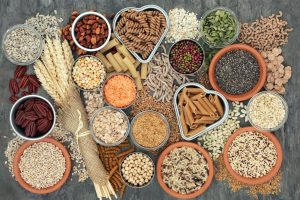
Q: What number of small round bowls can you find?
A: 11